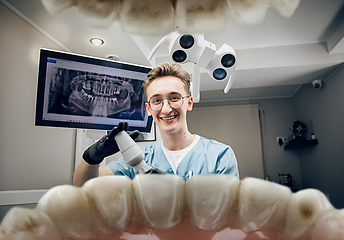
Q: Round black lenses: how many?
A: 4